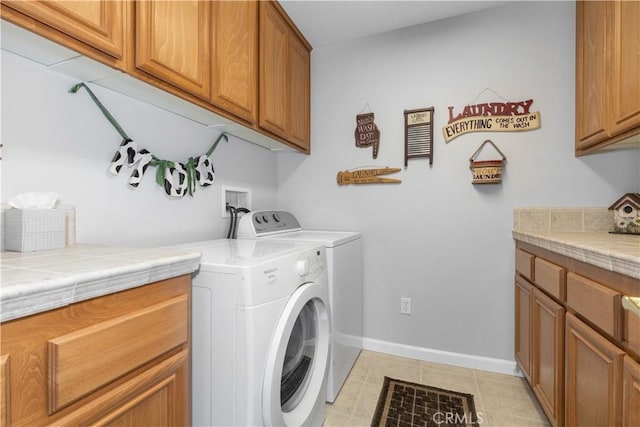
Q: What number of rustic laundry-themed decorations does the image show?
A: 5